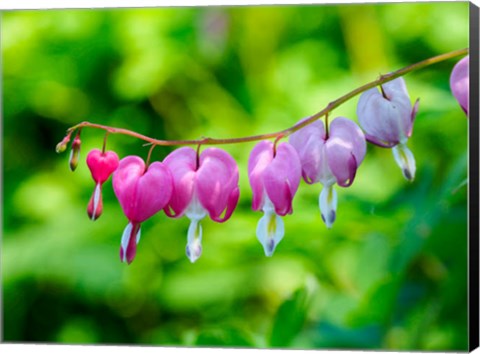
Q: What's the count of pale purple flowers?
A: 2